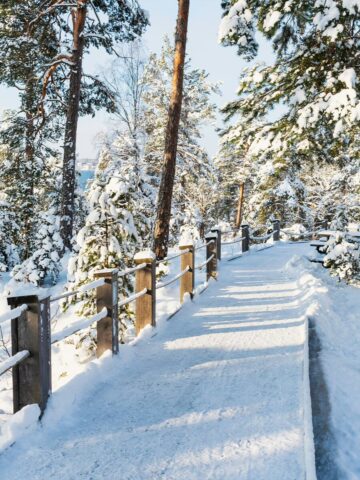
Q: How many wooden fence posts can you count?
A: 8